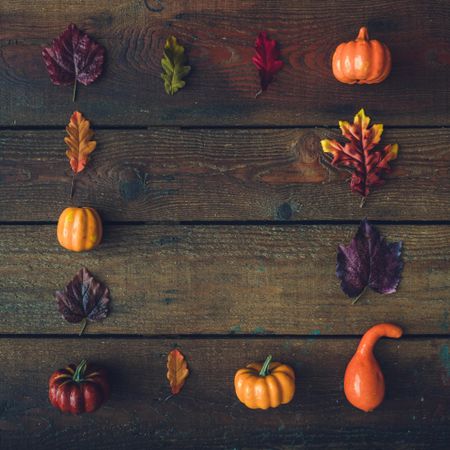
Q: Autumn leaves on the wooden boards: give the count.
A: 8